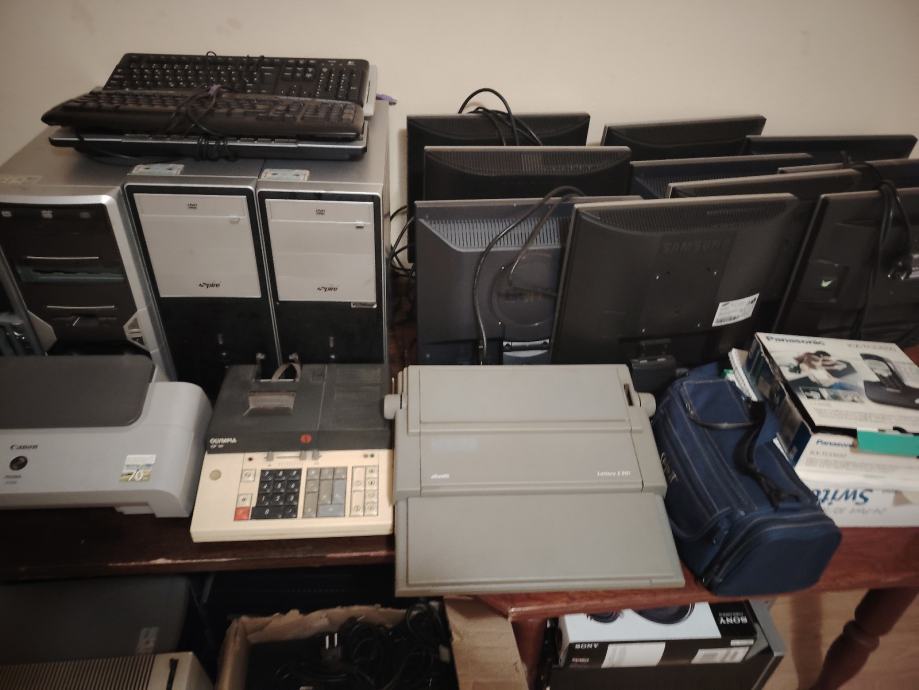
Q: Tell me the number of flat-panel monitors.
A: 10